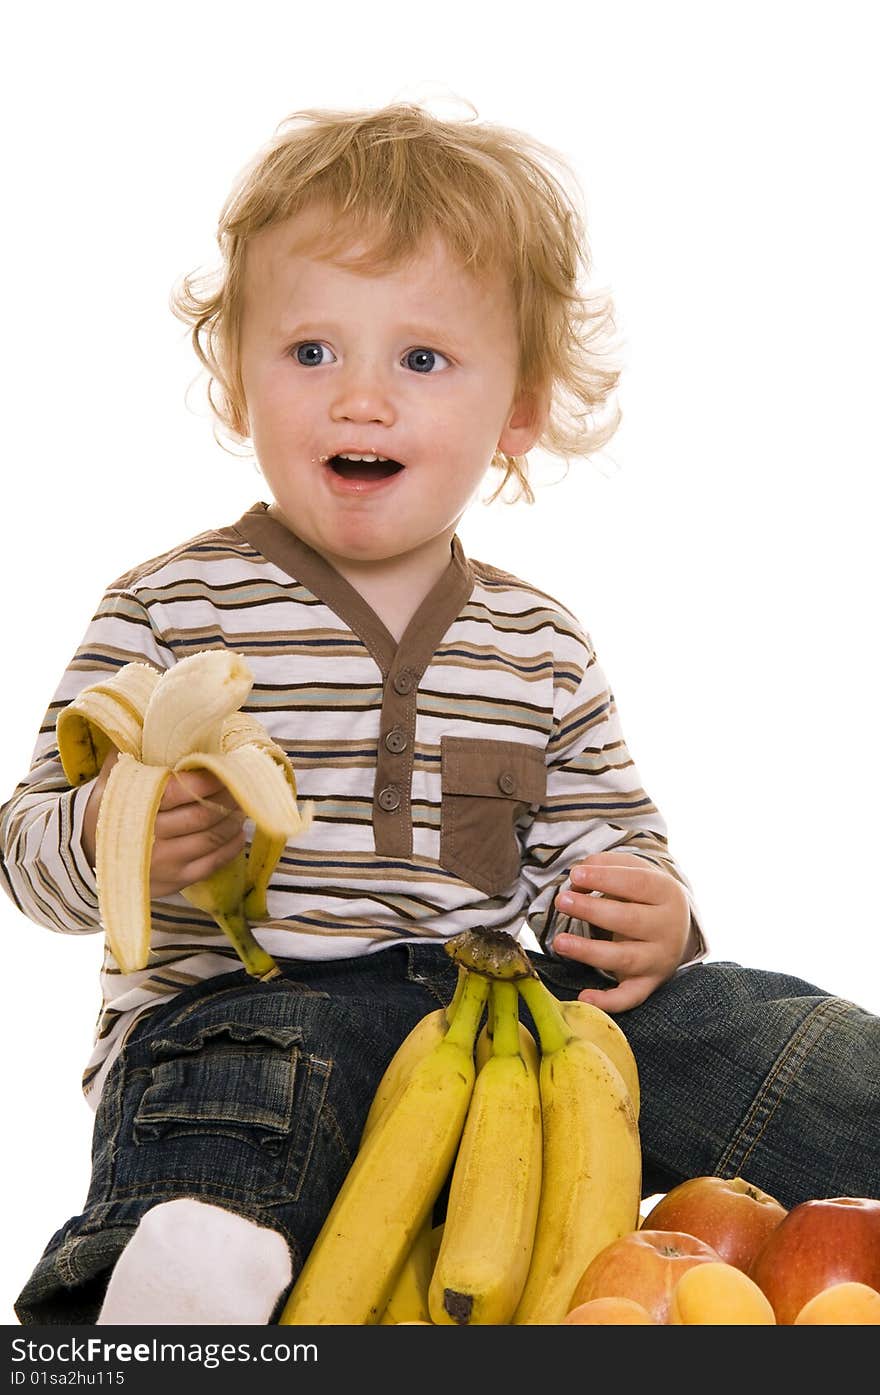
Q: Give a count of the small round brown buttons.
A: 4